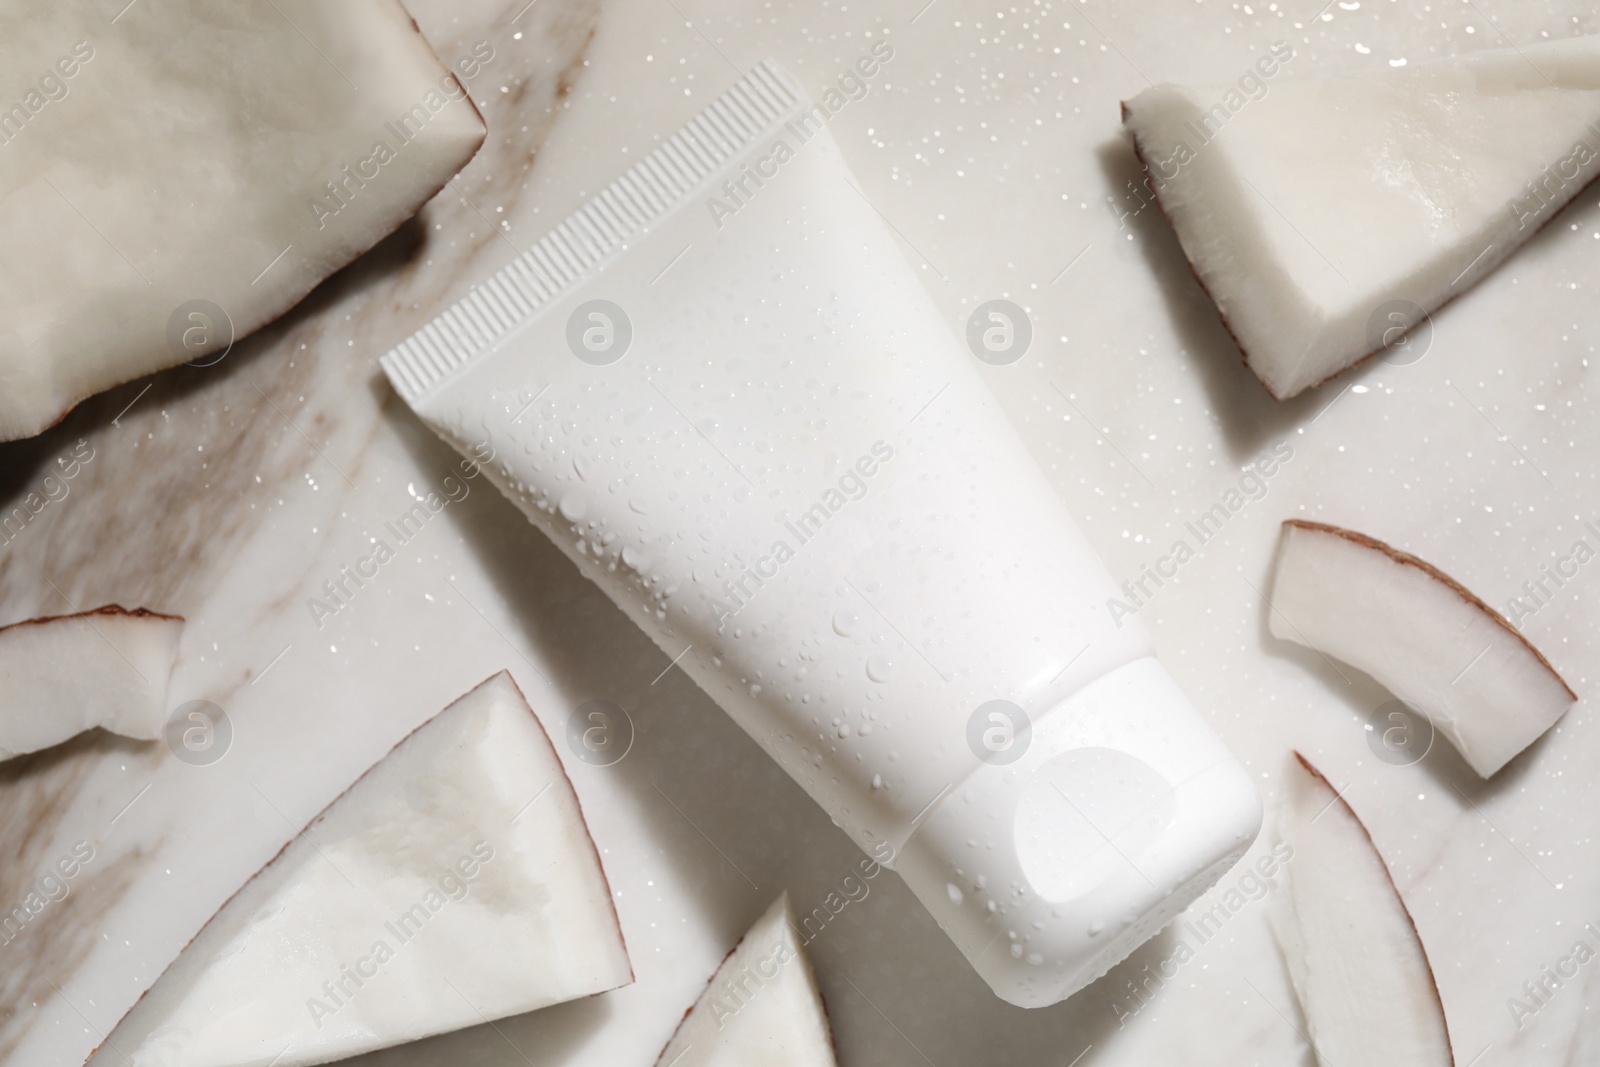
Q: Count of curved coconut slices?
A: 3